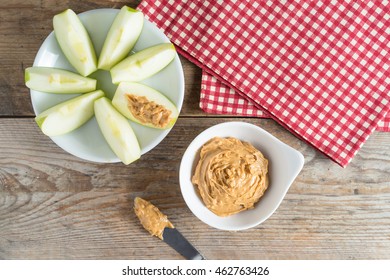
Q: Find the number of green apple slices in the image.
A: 7